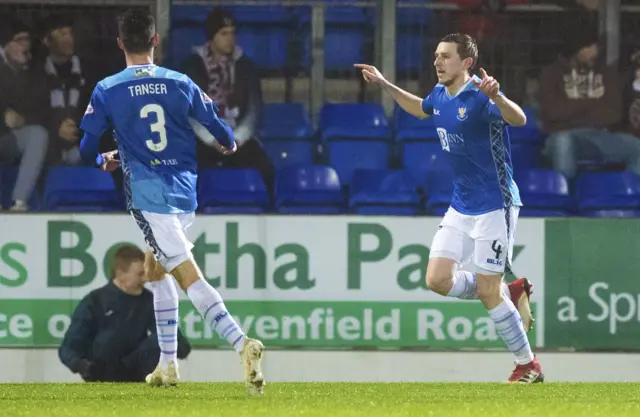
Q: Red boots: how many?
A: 2